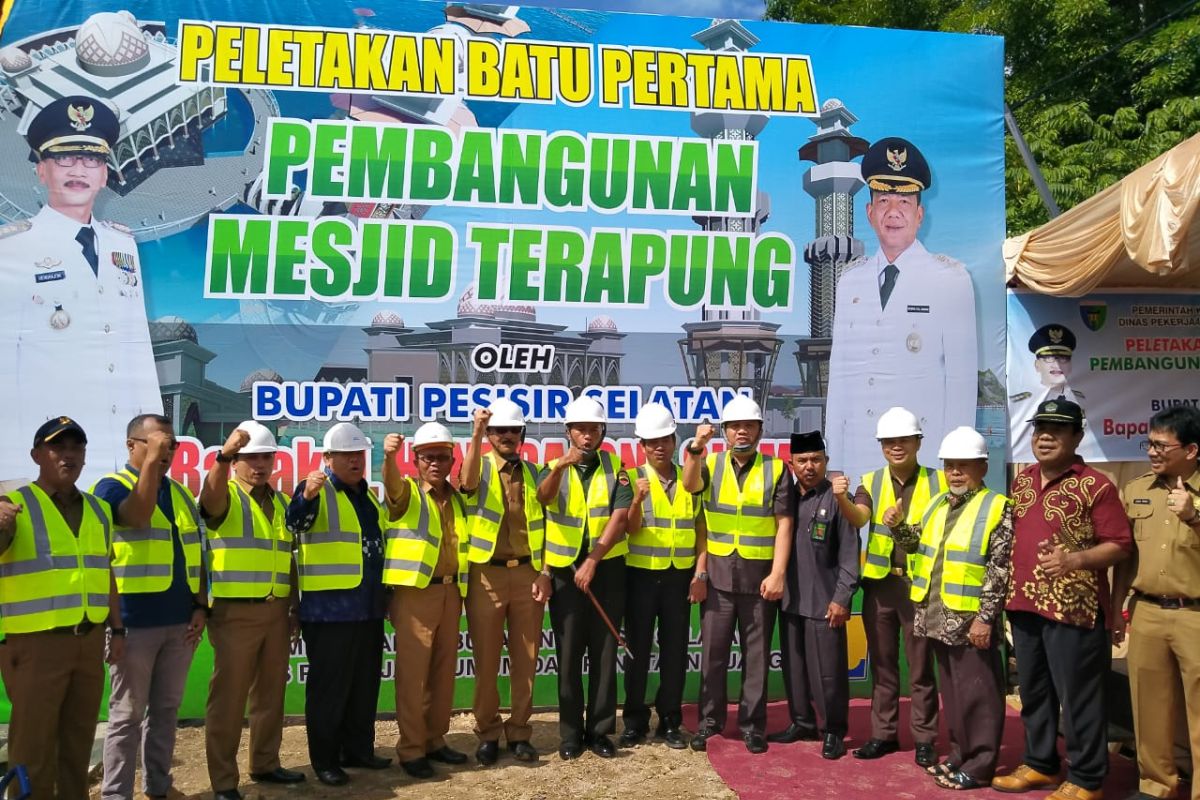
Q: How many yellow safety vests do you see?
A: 11